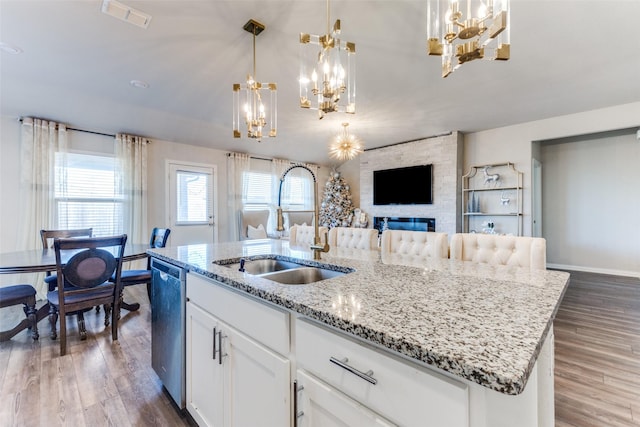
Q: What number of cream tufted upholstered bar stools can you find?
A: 4